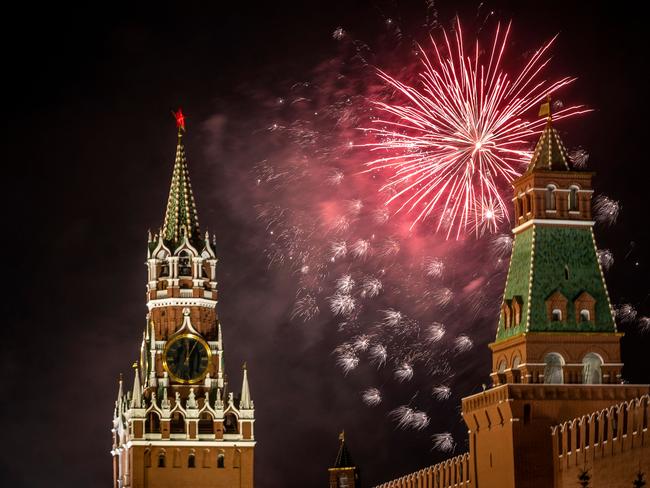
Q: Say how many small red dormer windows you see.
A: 4